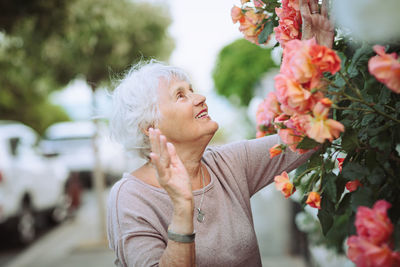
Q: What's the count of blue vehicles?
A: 0